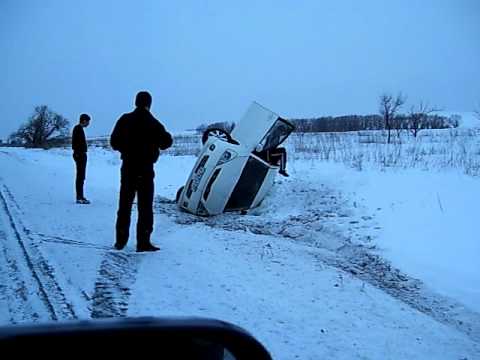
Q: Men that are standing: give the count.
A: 2